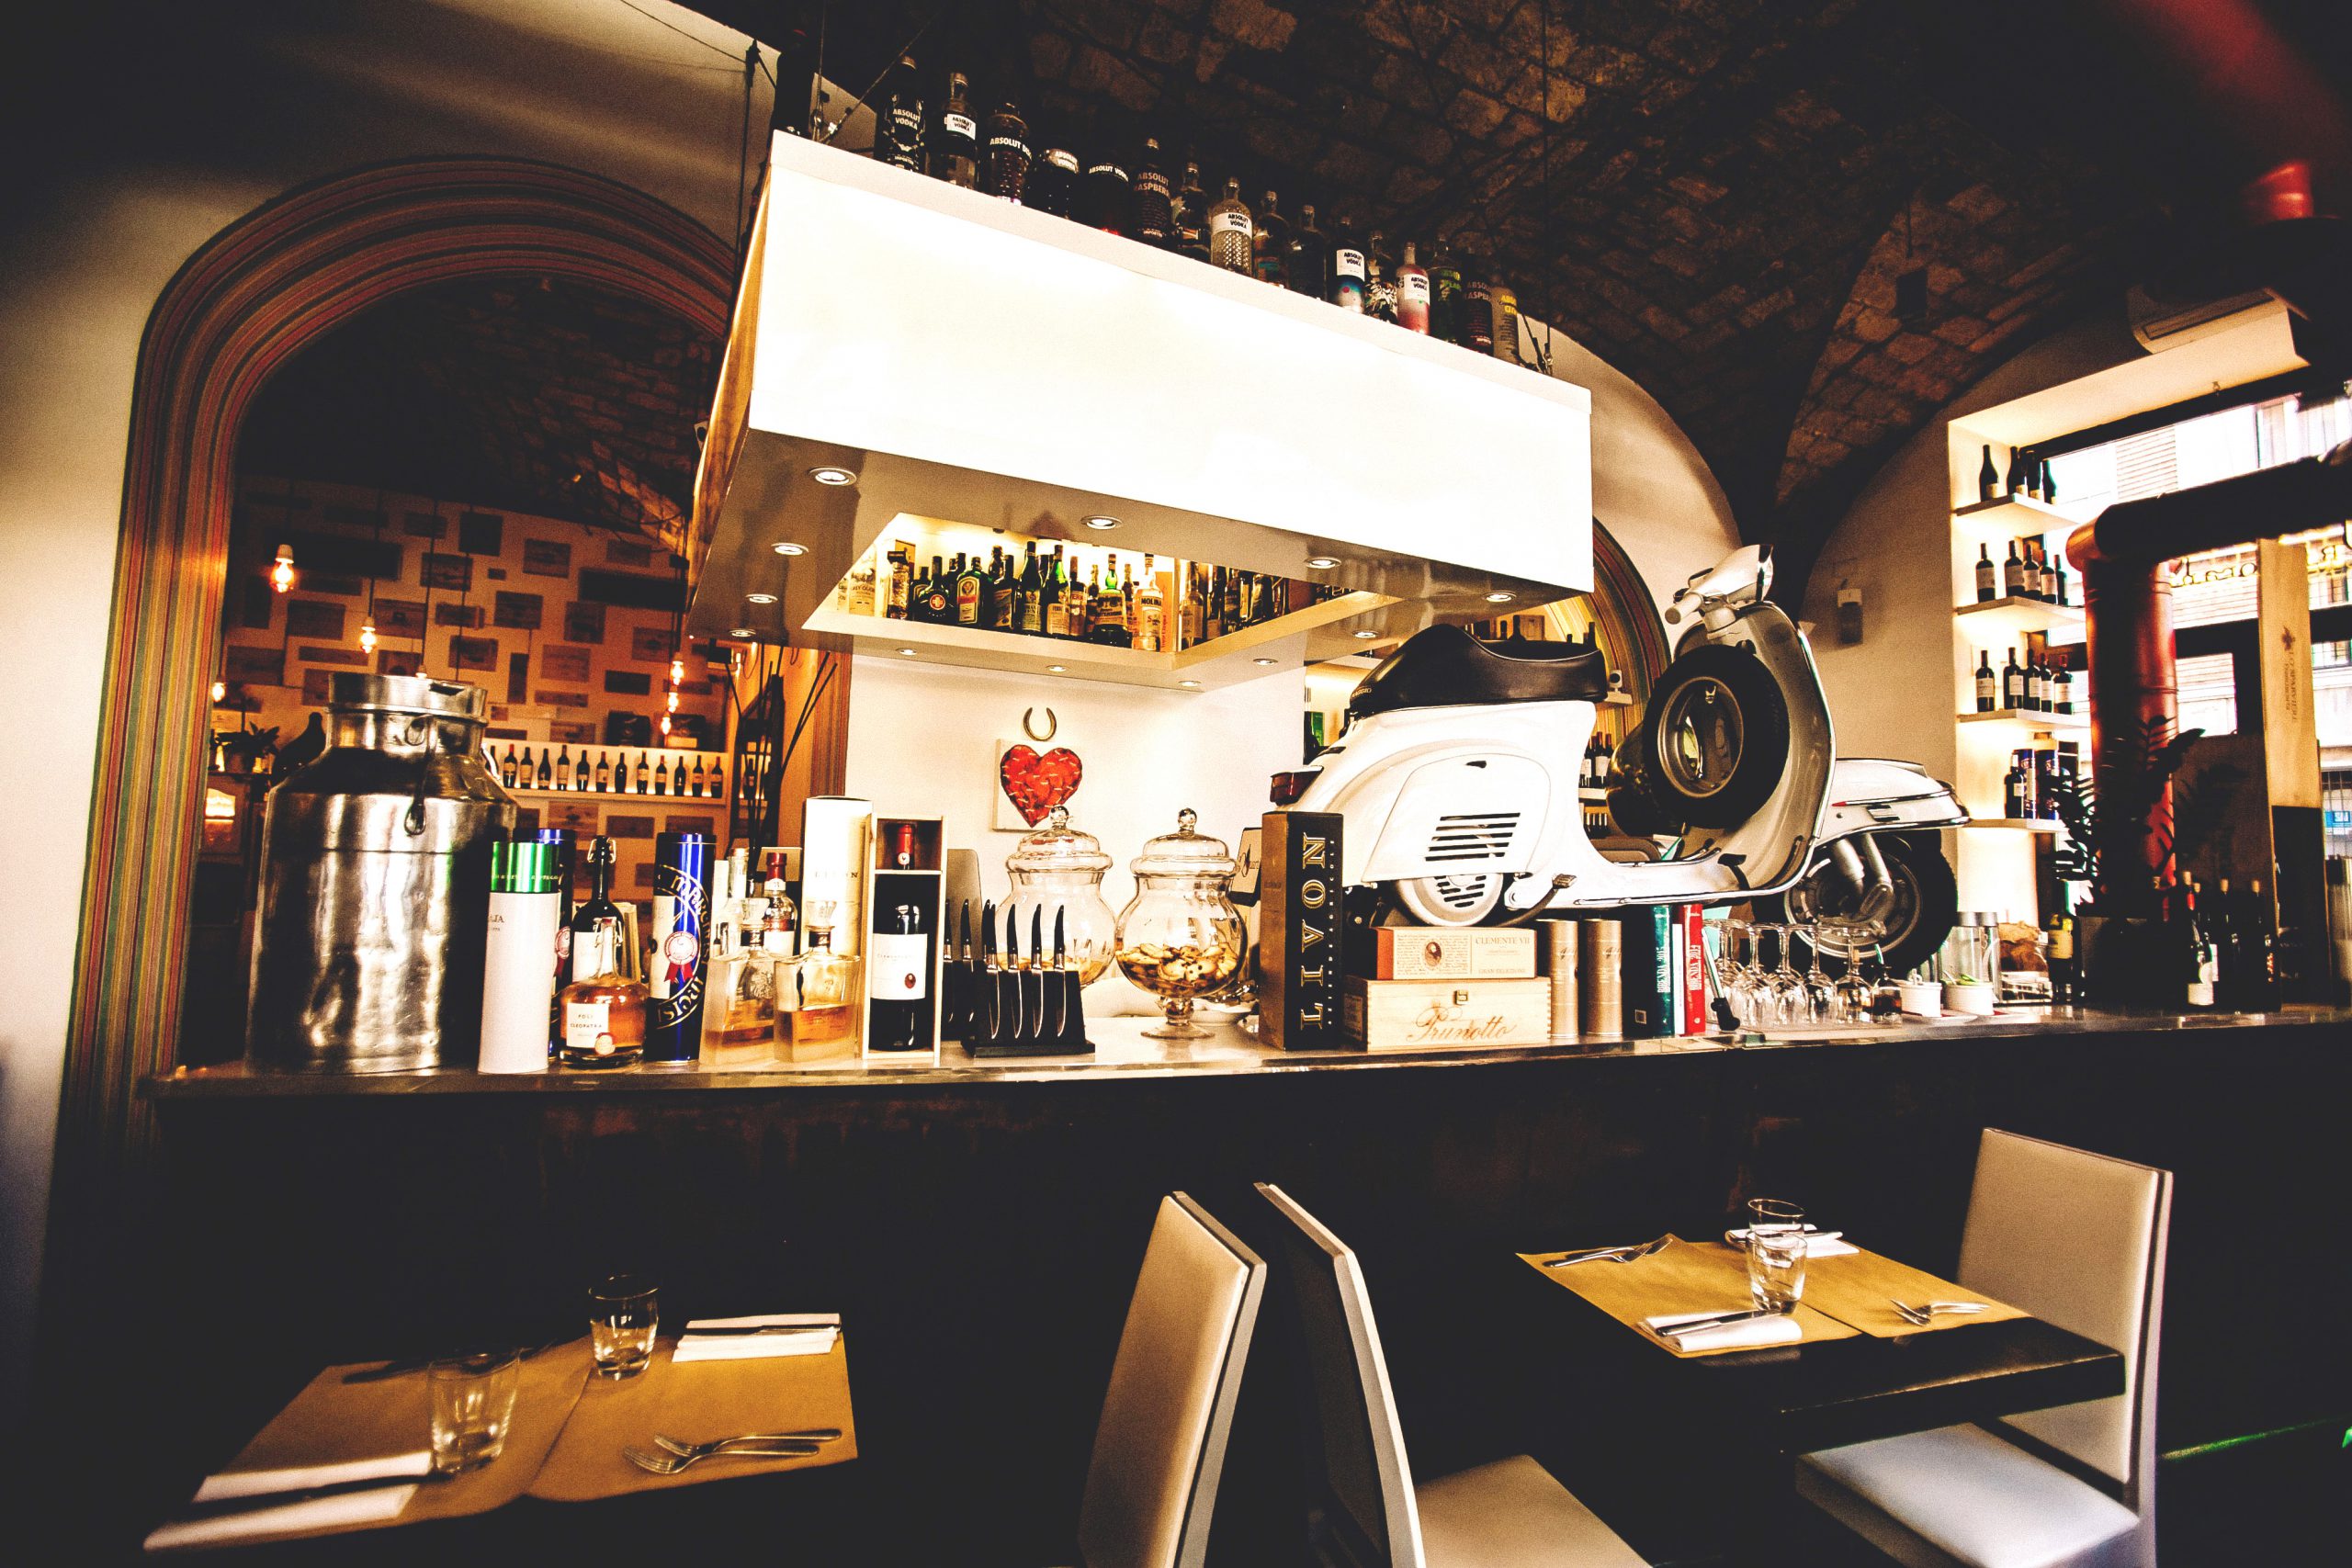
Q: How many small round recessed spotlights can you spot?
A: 12